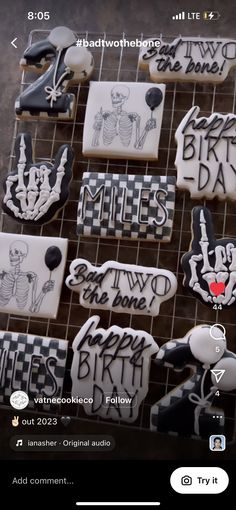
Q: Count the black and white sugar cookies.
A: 12